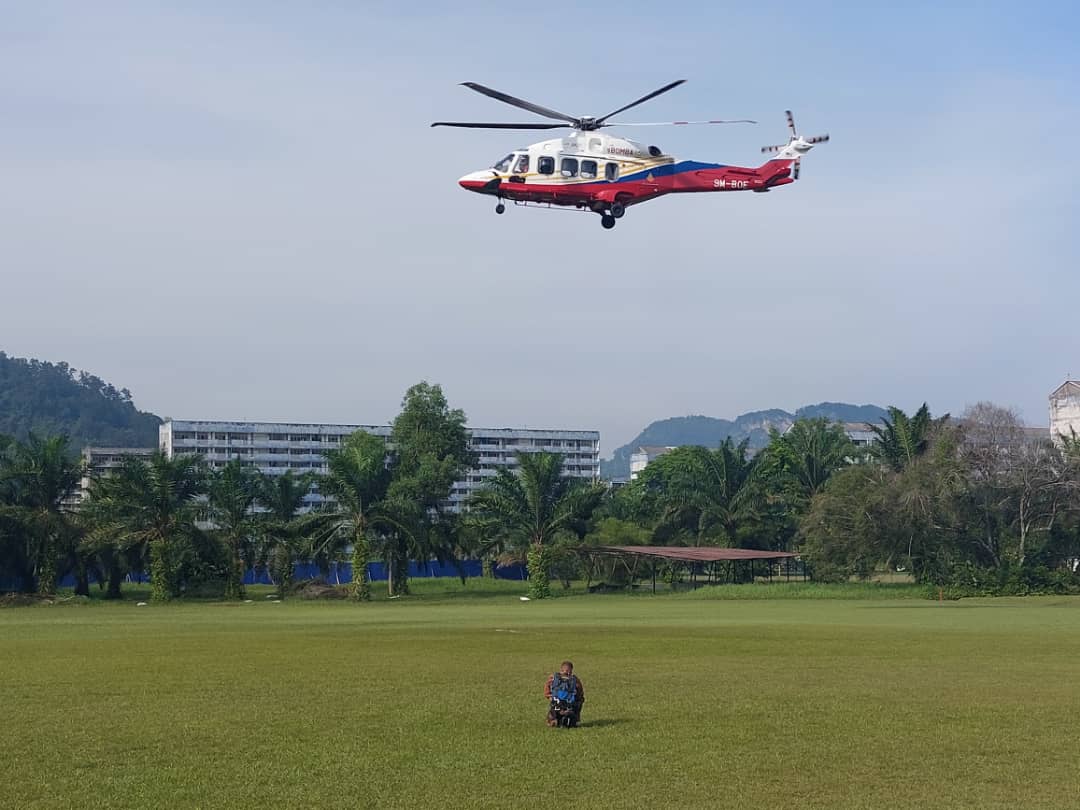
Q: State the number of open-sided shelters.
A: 1